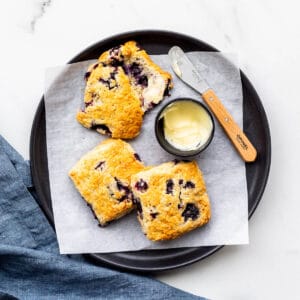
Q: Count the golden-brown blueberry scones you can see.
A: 3